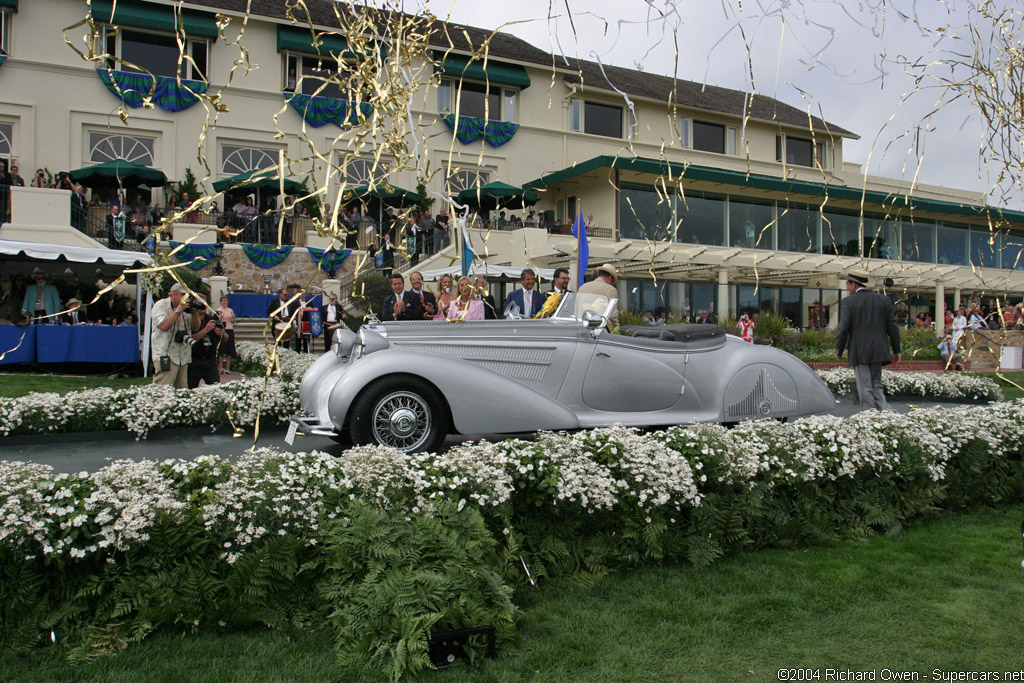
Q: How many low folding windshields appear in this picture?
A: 1